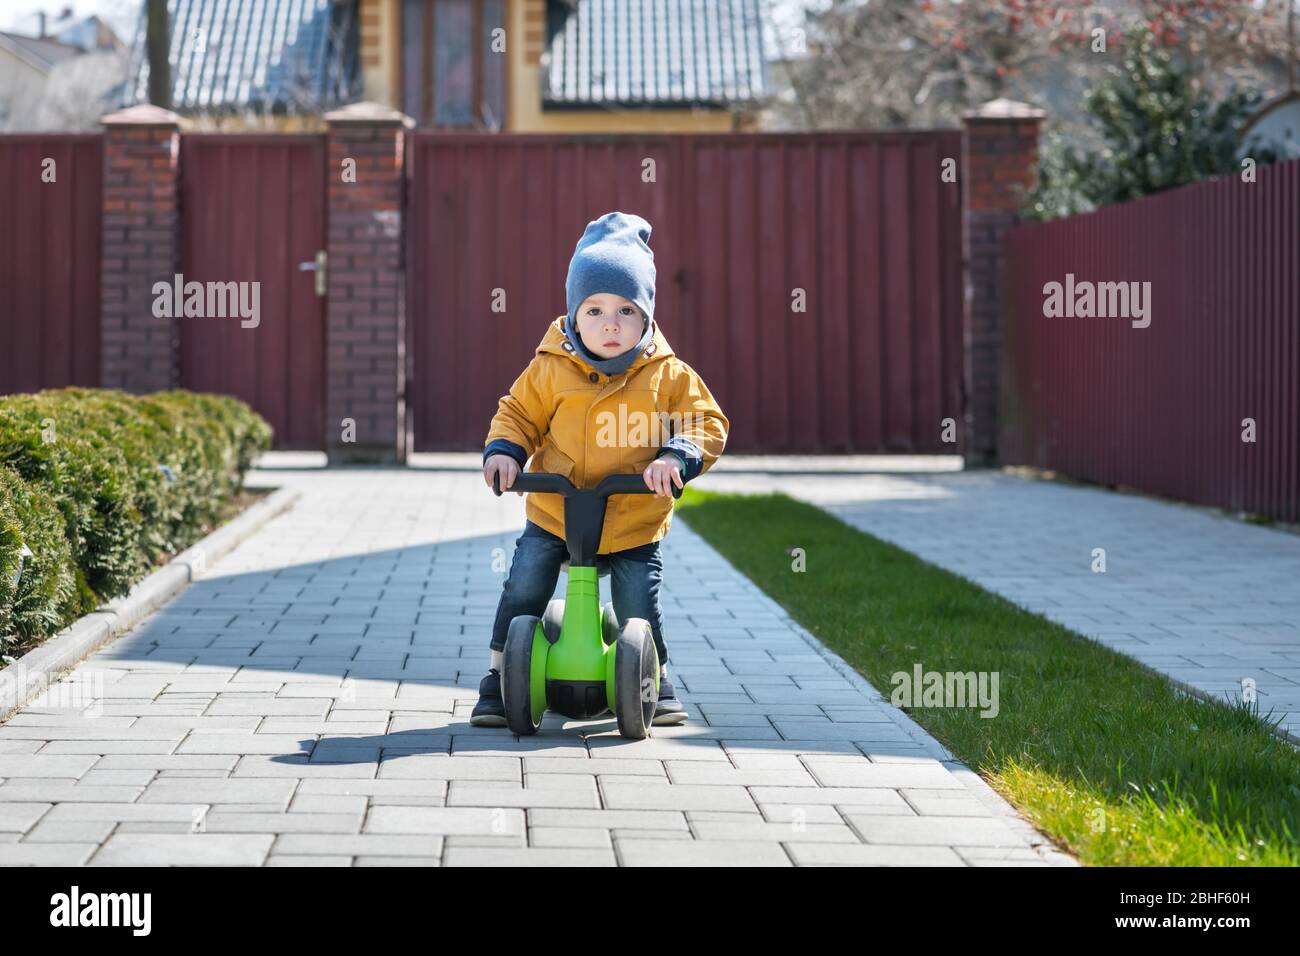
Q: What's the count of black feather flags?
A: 0